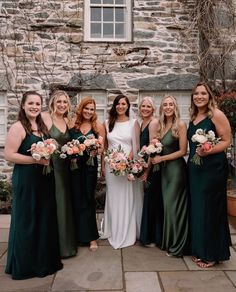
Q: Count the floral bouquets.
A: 7